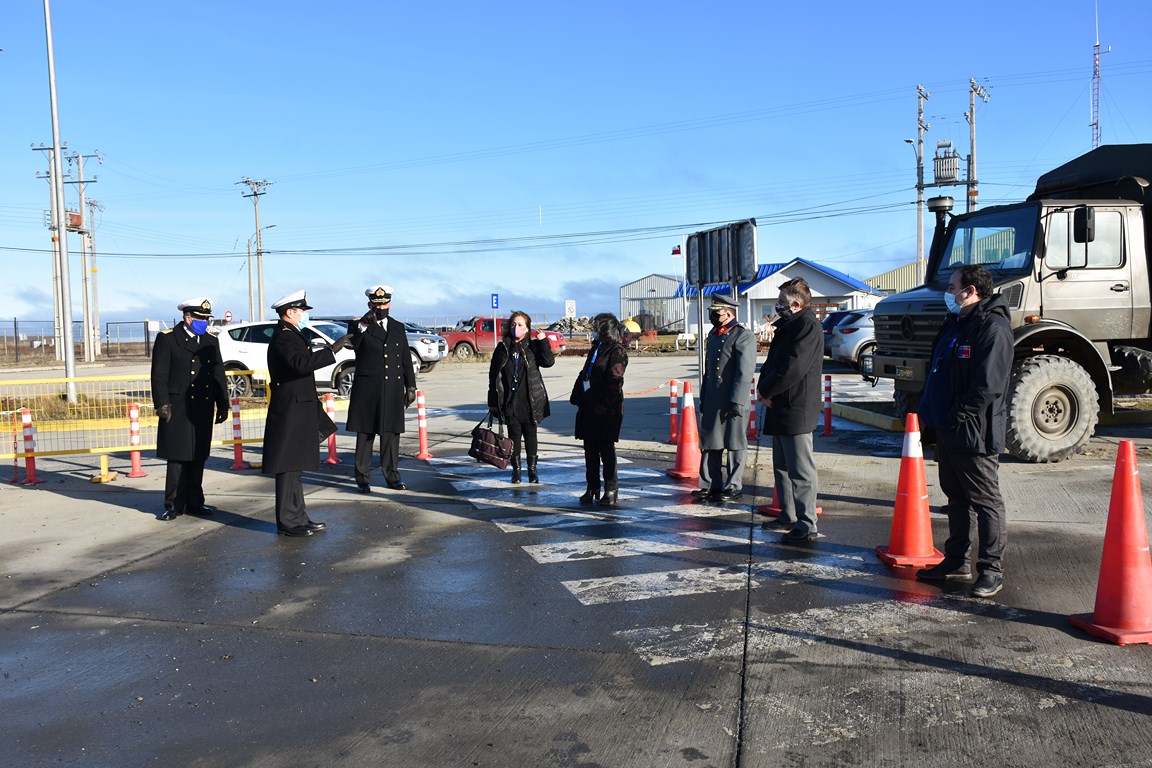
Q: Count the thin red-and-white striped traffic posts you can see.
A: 8